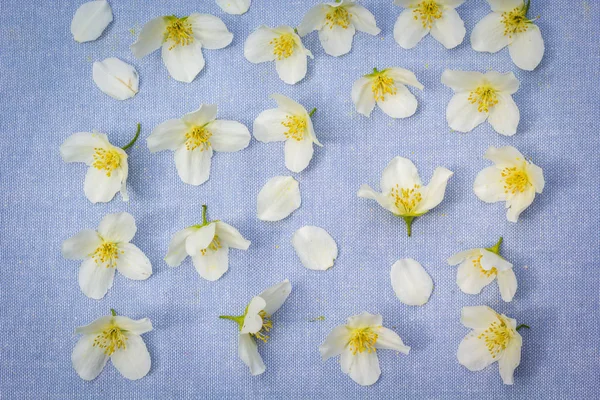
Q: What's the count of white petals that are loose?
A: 6